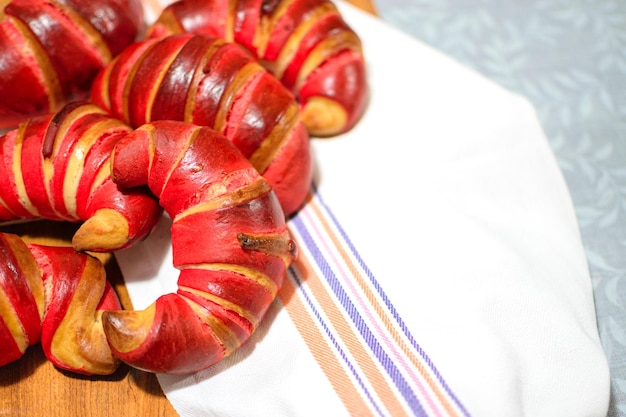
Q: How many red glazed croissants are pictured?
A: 6